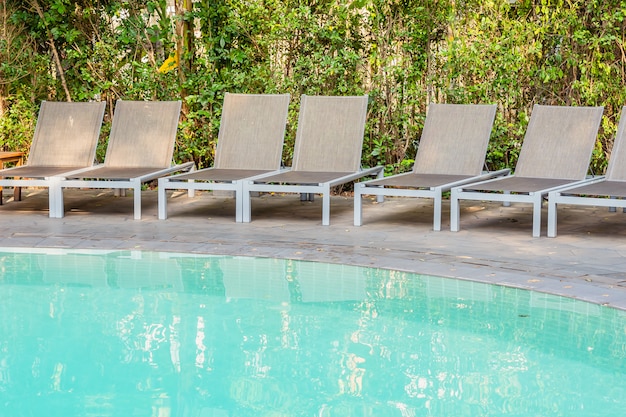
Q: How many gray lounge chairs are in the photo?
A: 7